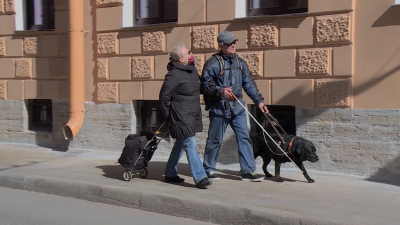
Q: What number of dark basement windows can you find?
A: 3